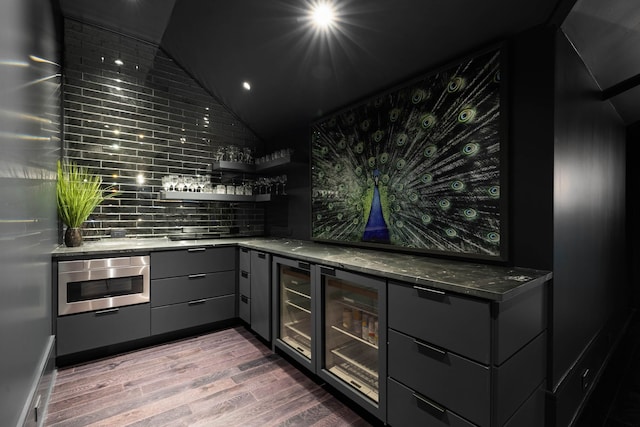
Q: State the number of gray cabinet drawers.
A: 10